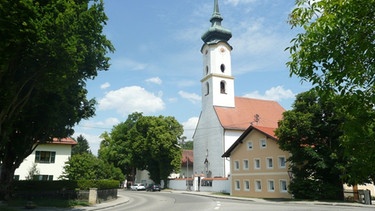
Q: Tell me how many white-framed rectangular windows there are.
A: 12